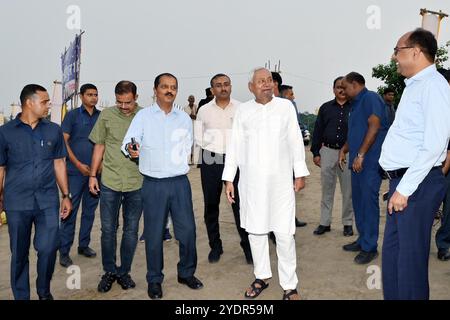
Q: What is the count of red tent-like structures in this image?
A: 0